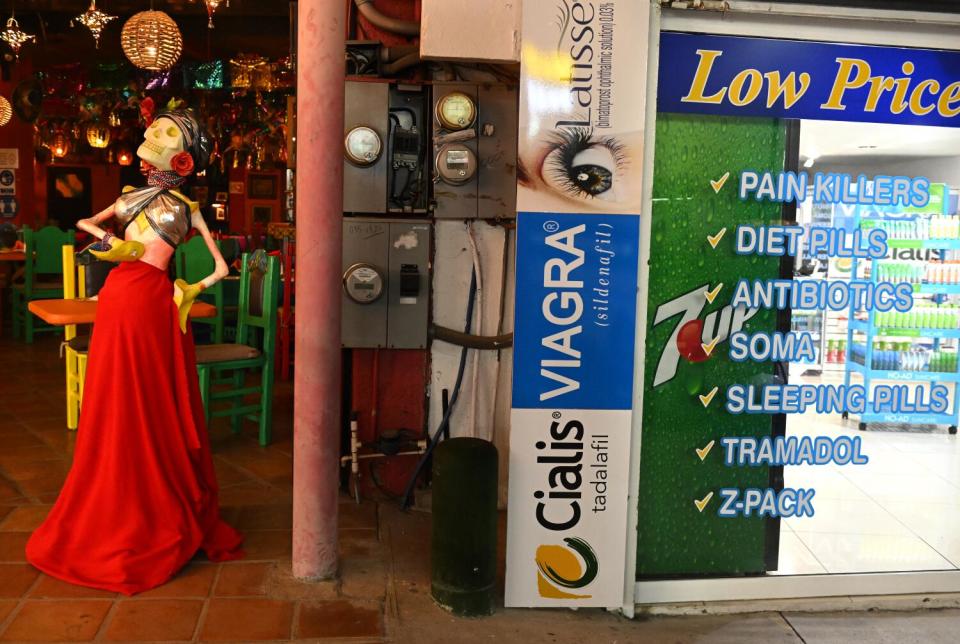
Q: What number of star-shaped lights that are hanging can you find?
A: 3